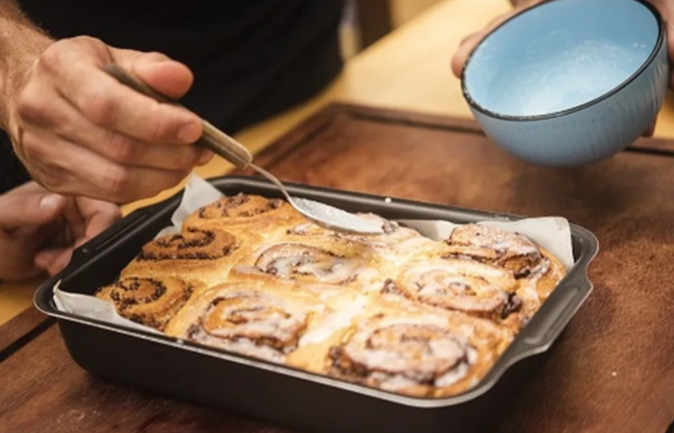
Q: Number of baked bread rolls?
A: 9